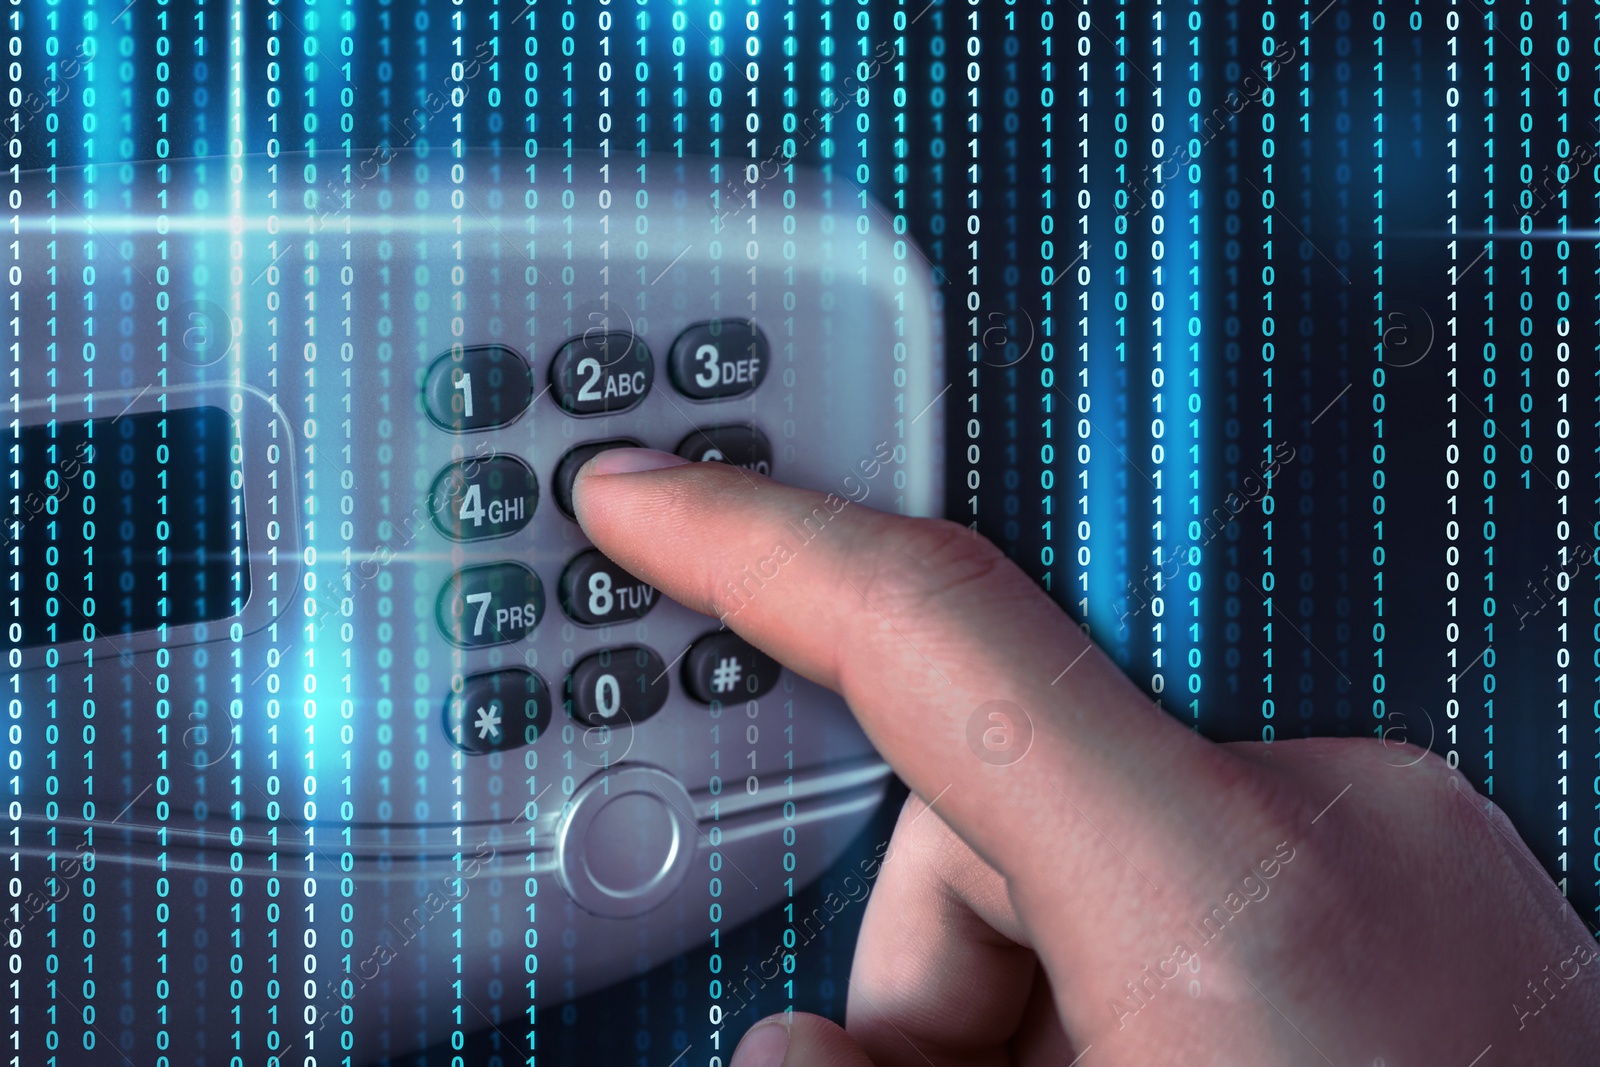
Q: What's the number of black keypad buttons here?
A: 11